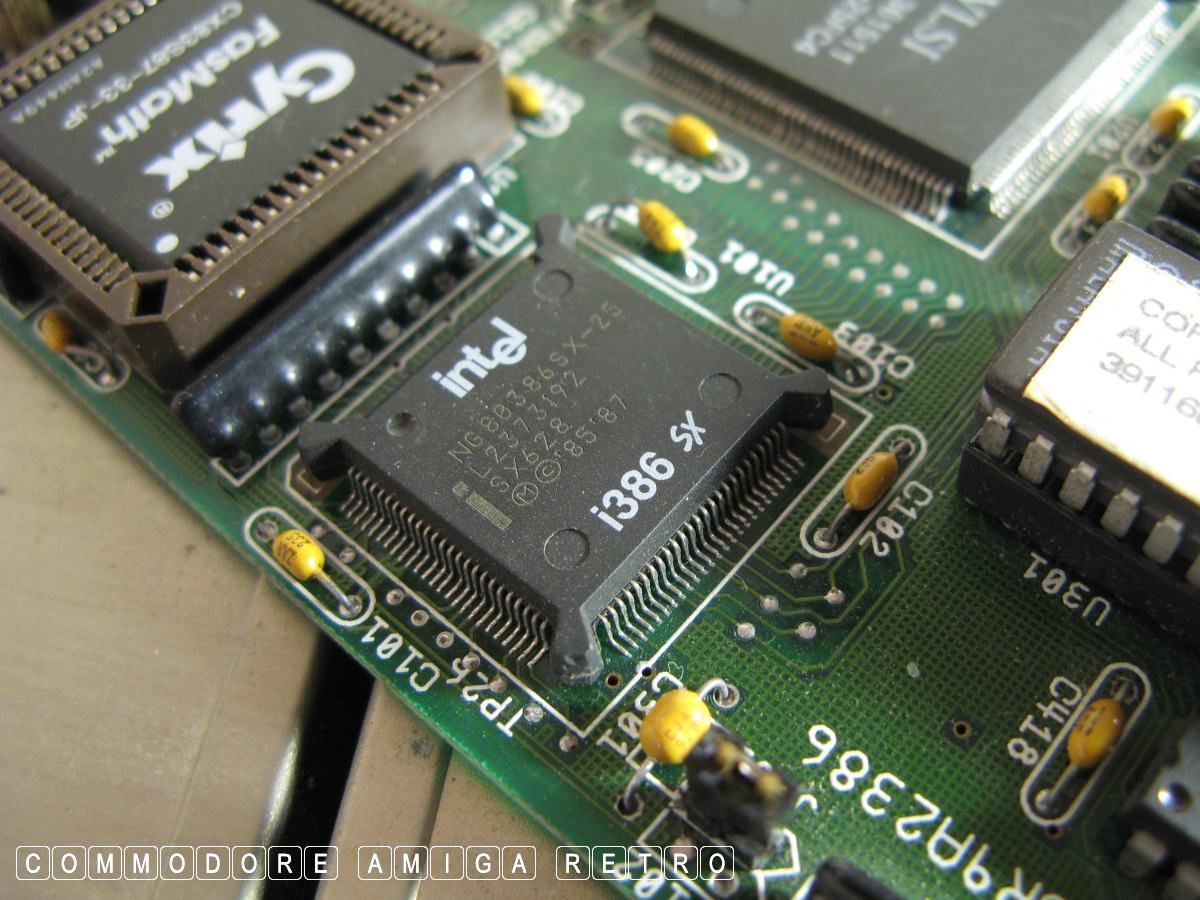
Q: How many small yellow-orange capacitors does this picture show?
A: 11